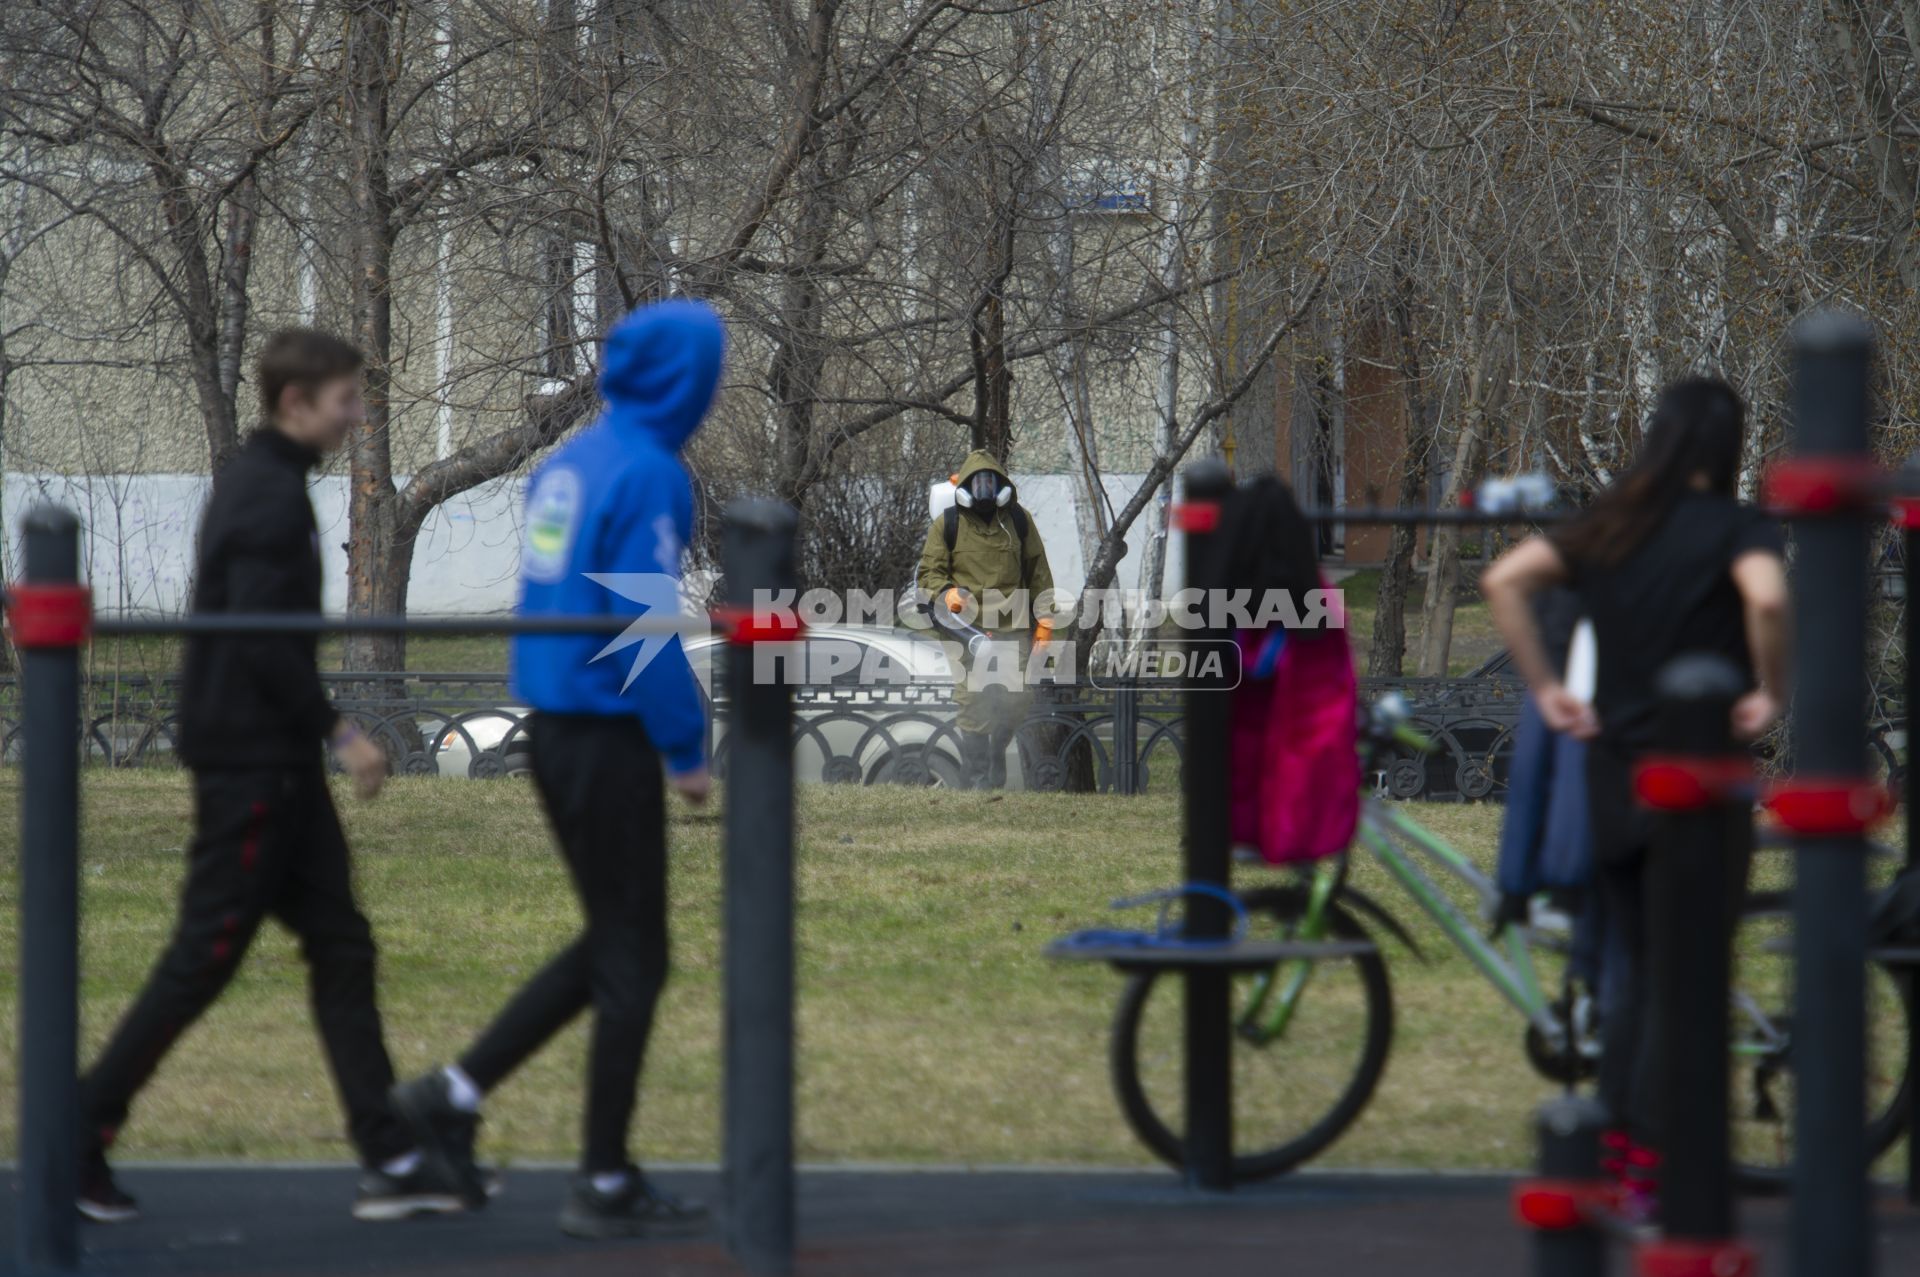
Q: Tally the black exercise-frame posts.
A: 7